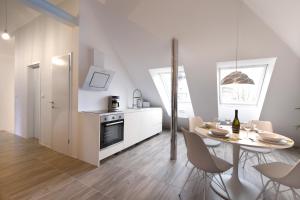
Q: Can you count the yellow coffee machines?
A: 0